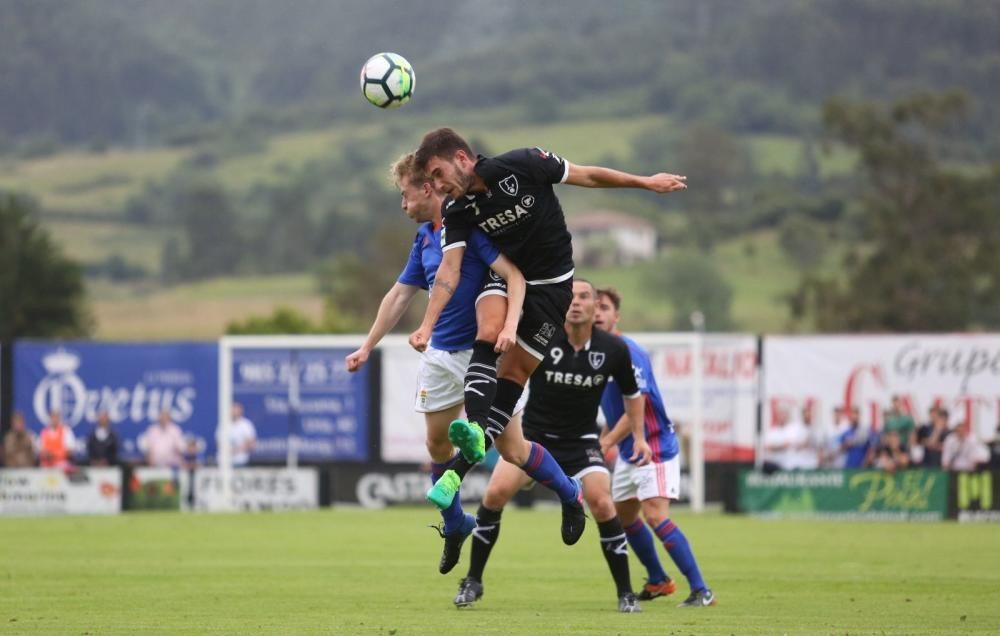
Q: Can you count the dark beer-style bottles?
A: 0